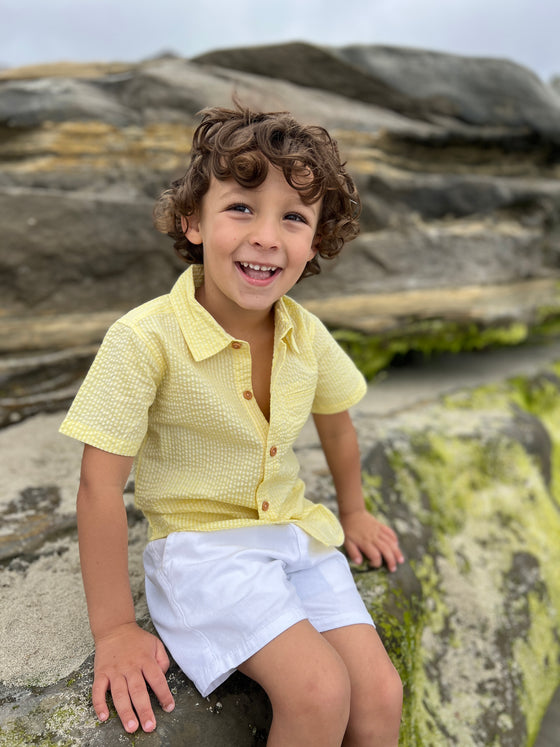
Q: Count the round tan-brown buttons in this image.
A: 4